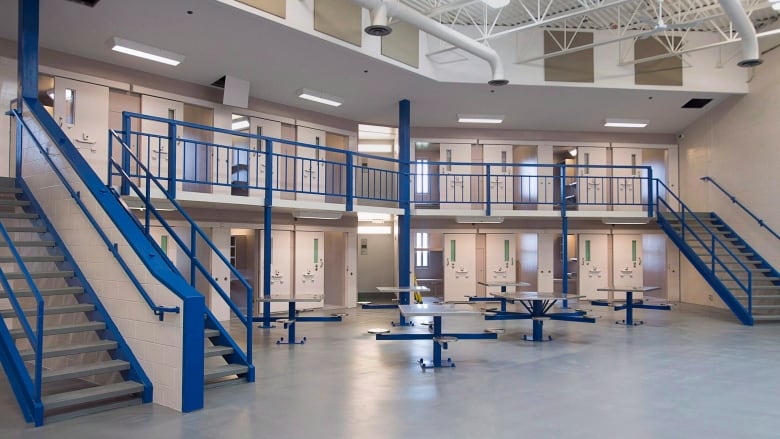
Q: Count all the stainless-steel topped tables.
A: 6